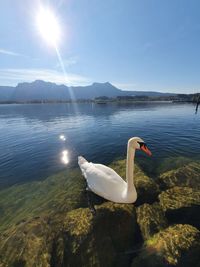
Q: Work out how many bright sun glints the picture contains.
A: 2